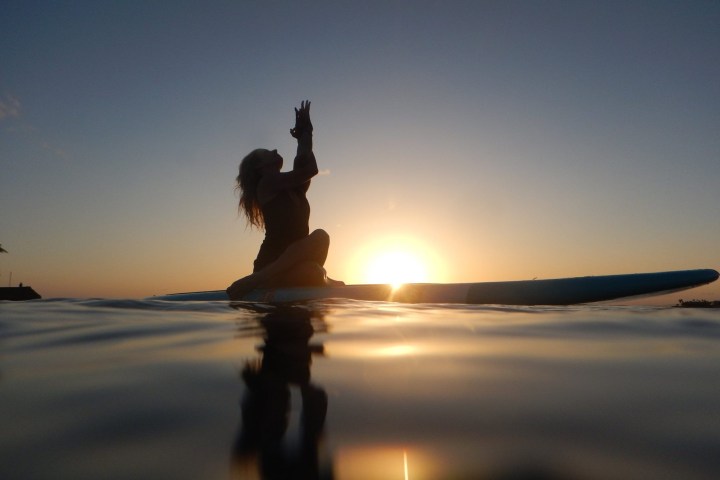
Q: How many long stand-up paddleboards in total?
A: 1